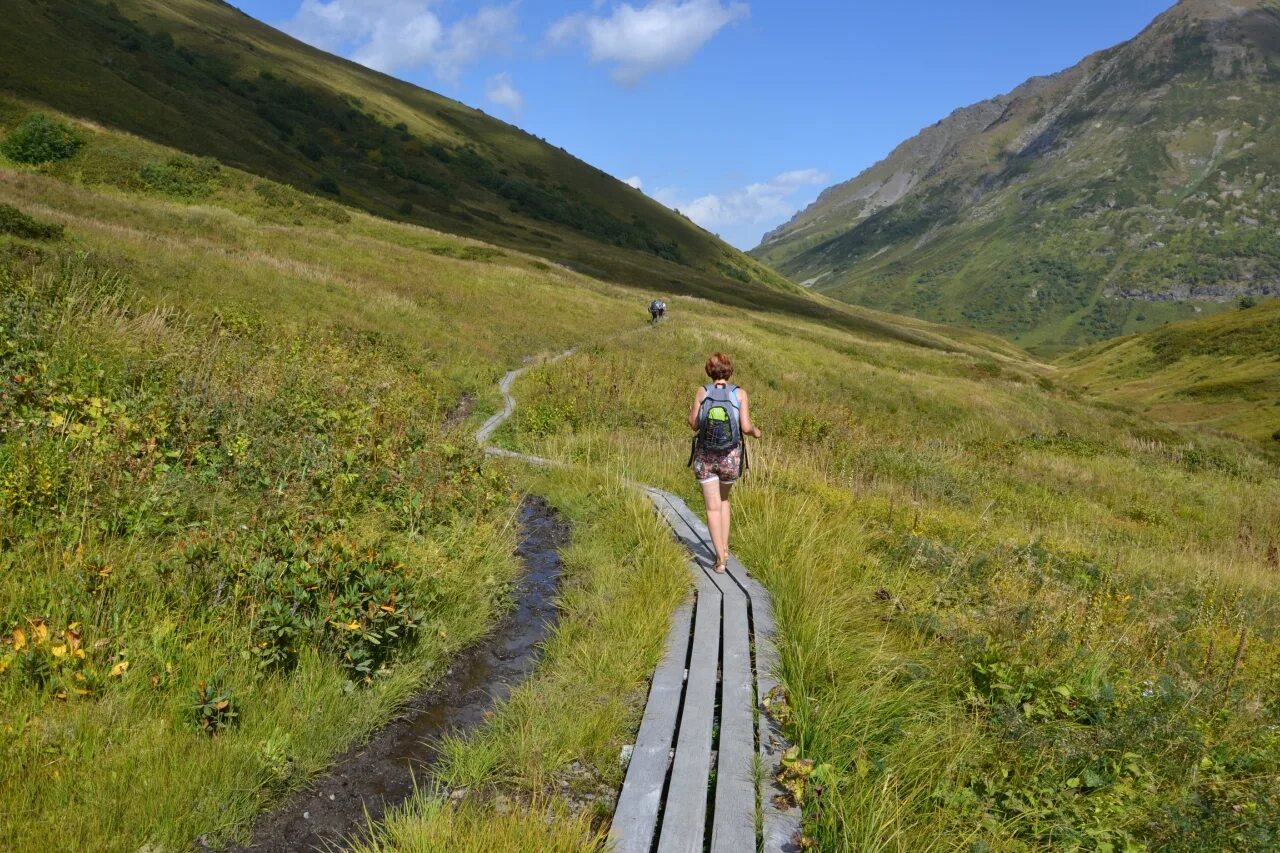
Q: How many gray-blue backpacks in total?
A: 1